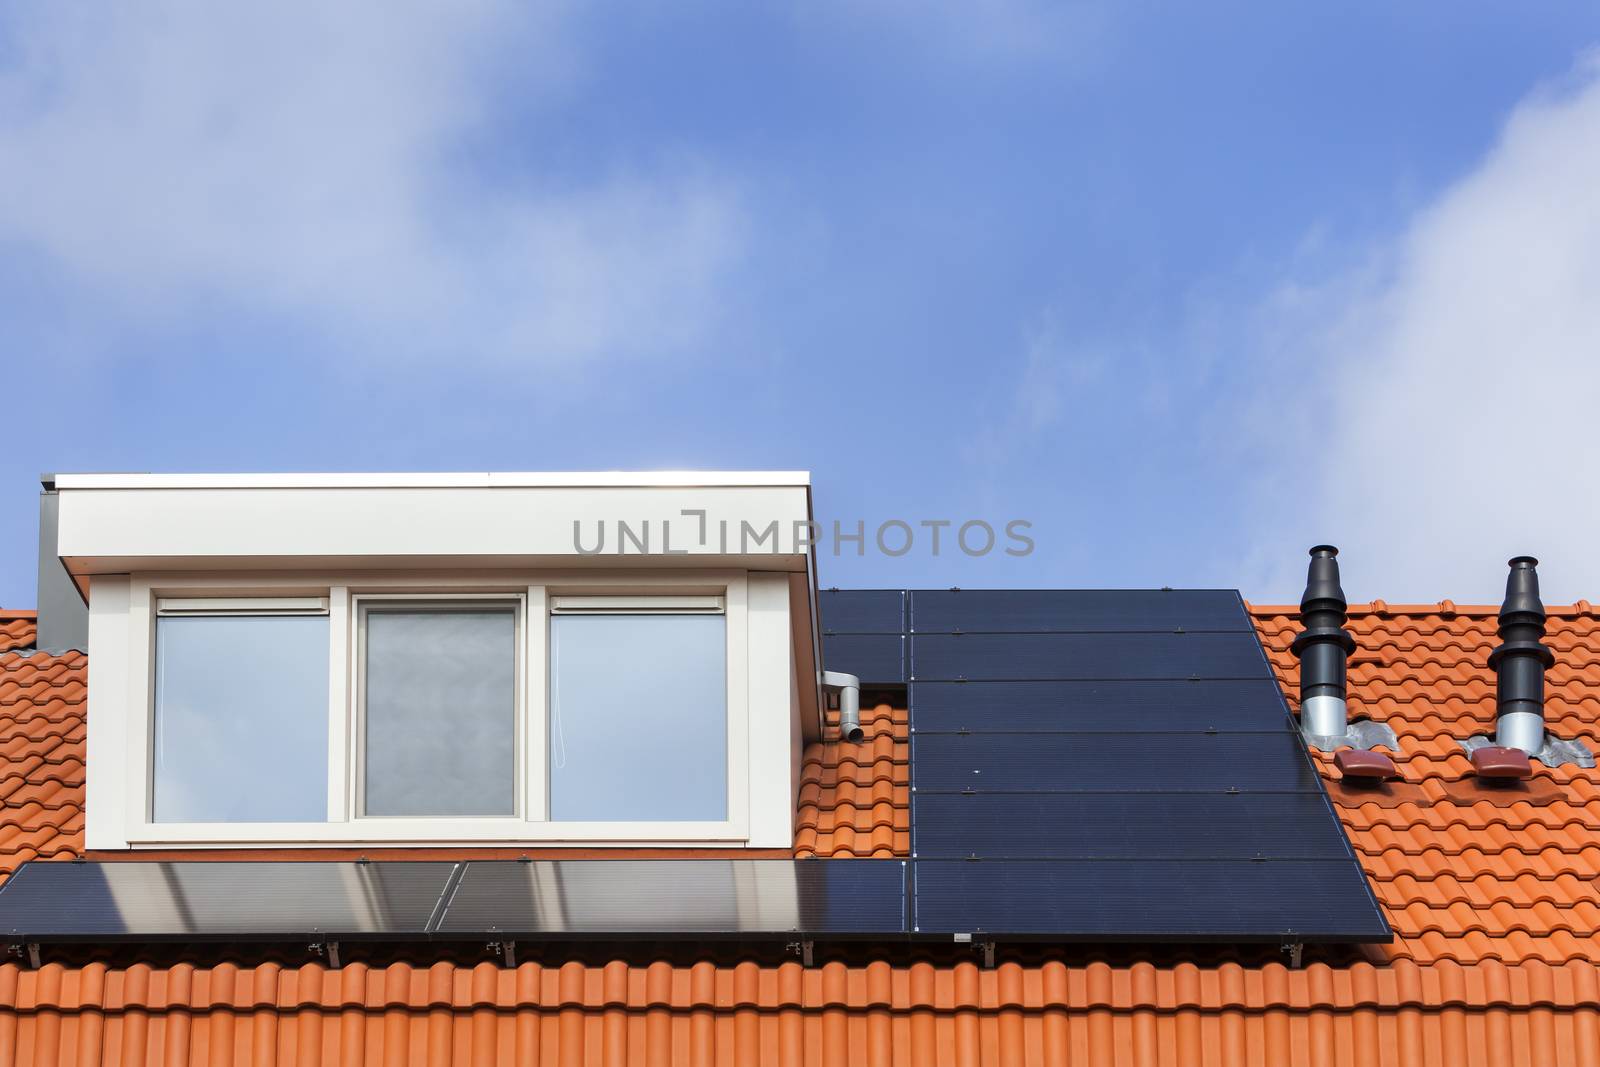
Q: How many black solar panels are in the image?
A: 10